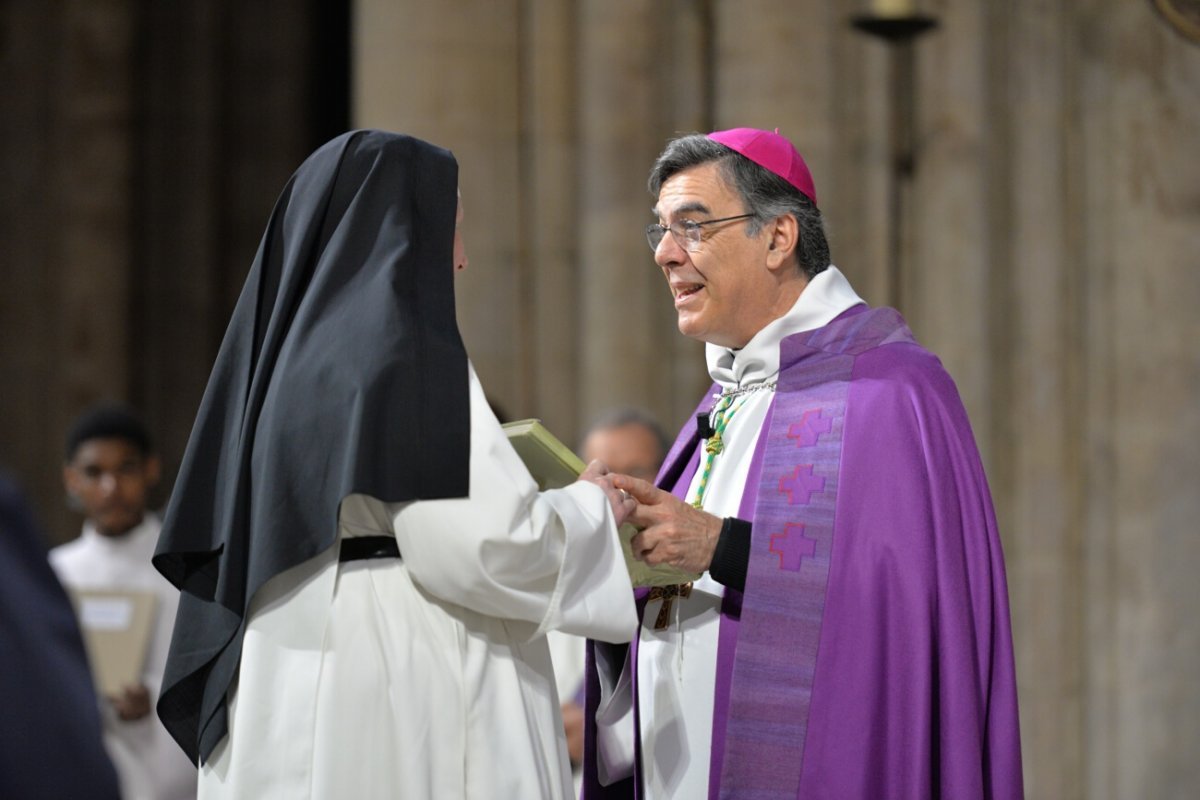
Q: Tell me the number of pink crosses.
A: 3